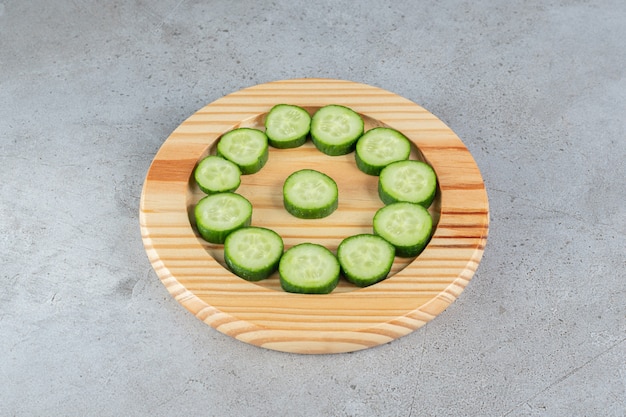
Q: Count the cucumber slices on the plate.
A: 12